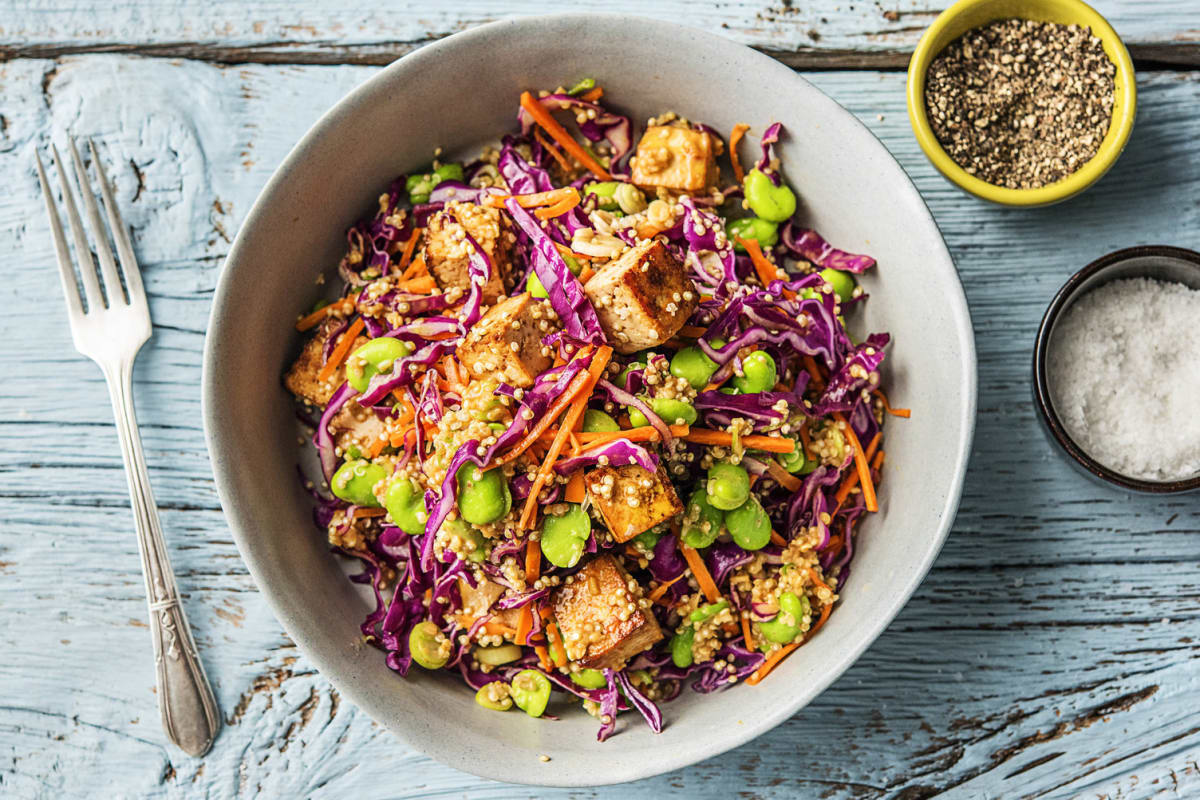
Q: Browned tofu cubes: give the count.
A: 7